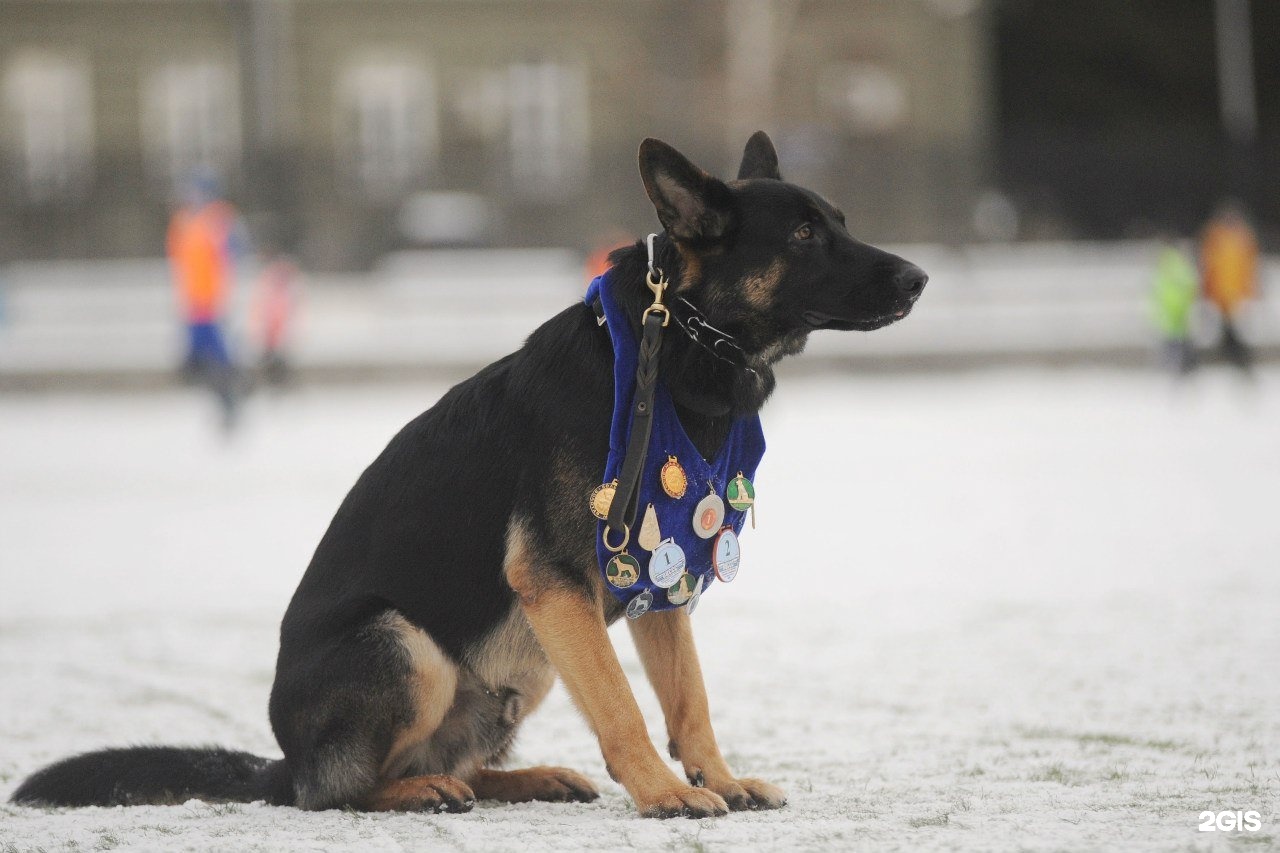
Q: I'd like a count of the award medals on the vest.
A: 11